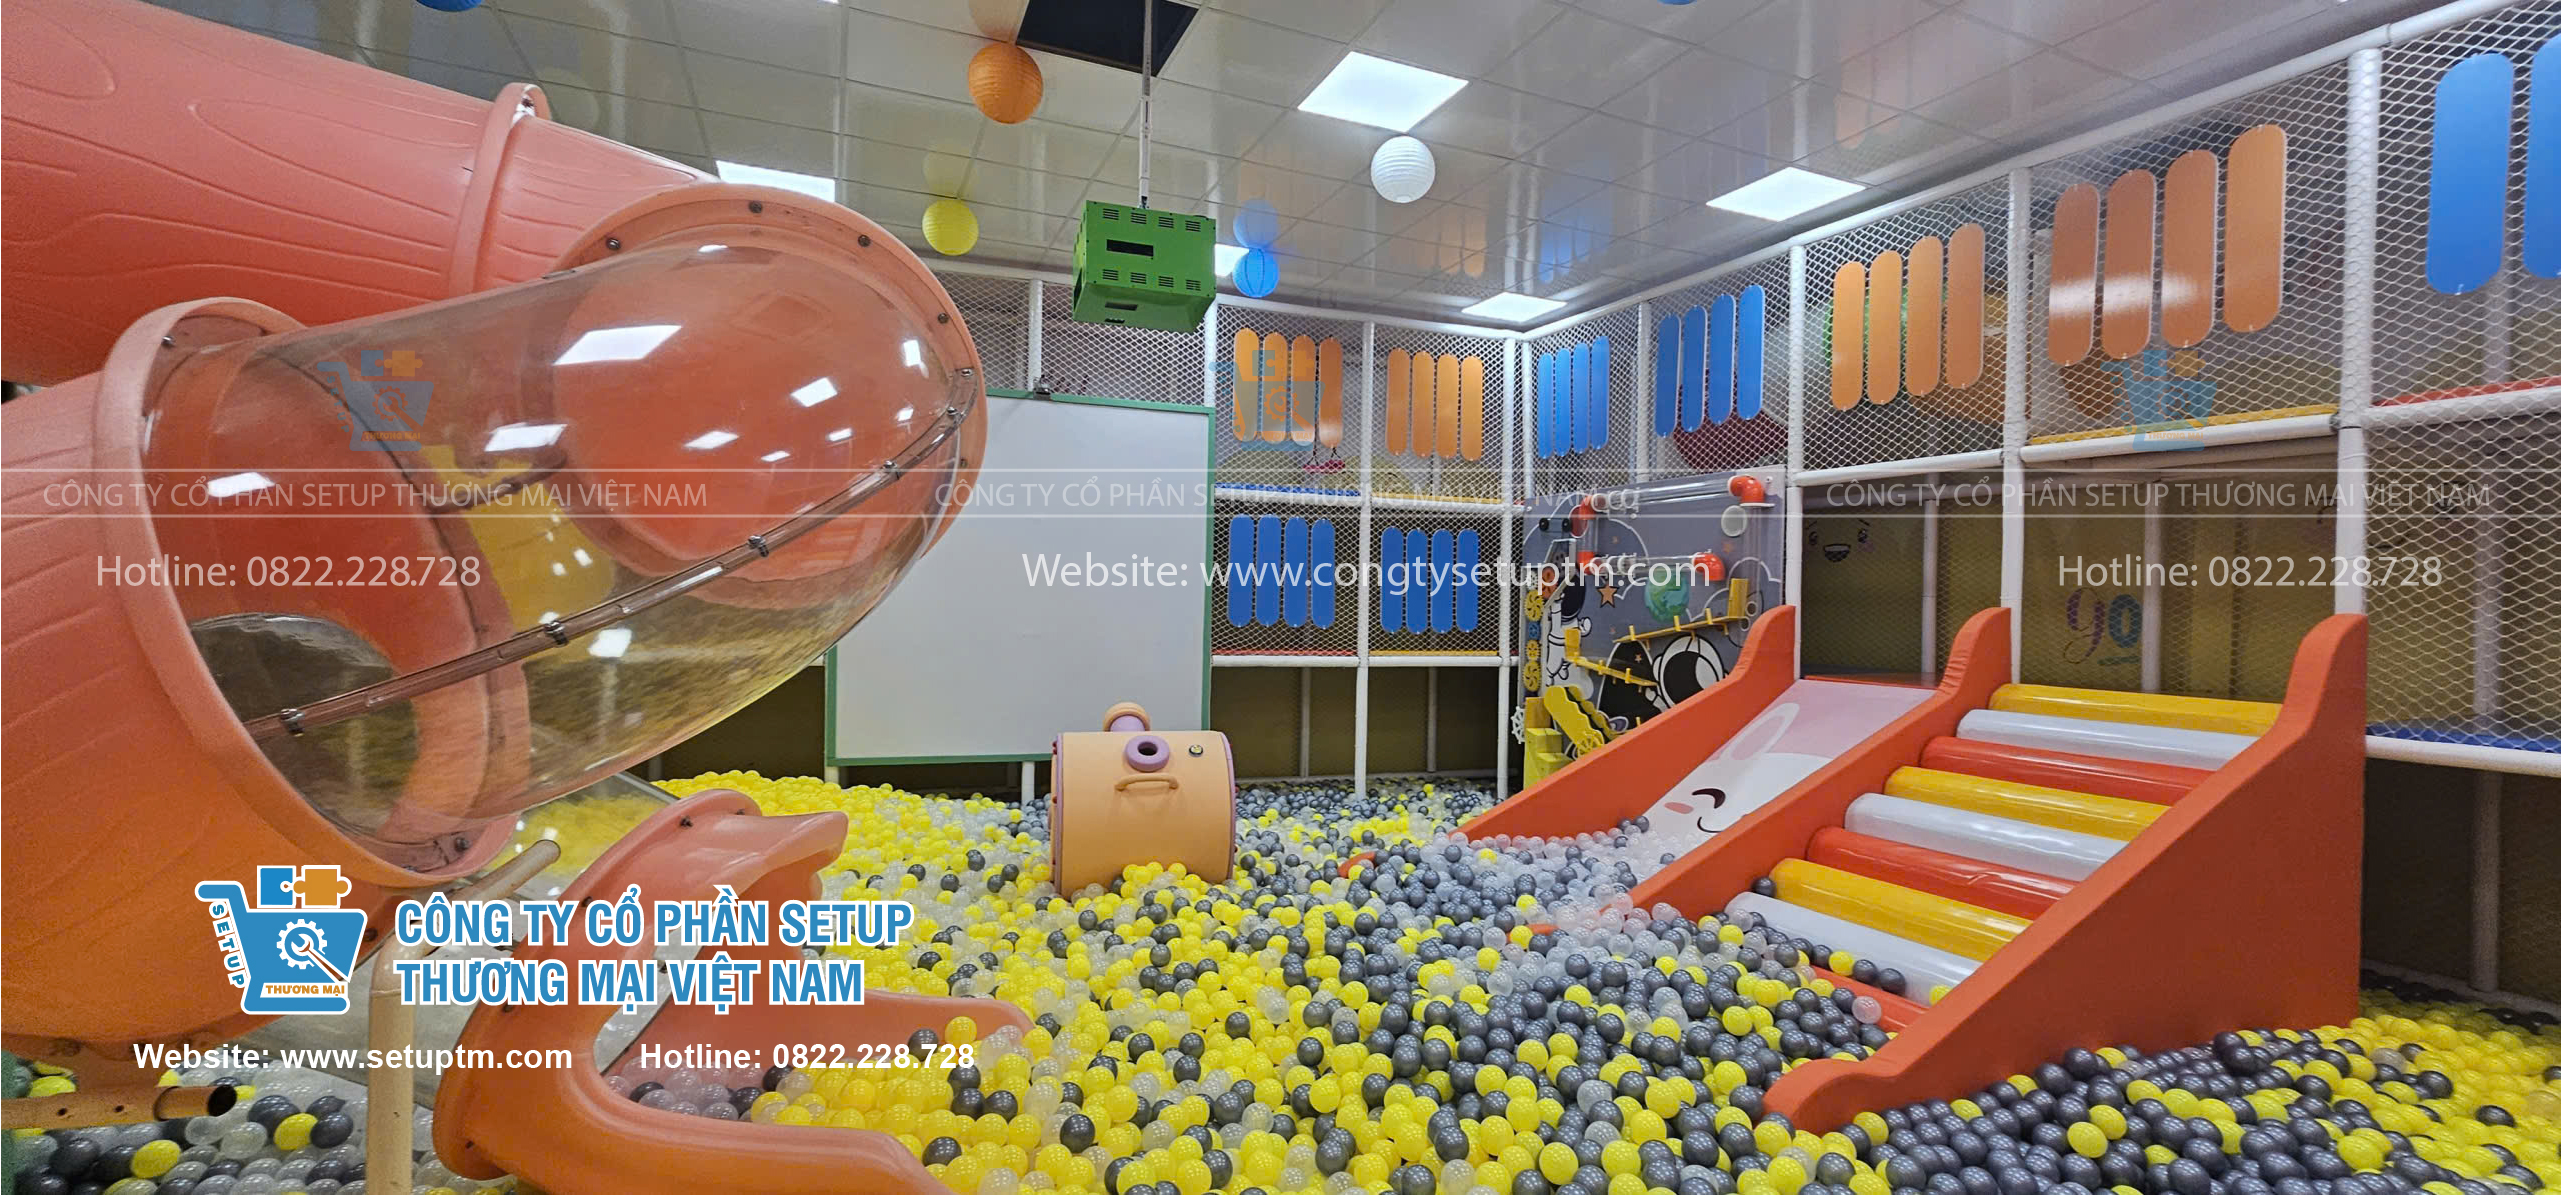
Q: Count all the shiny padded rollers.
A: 9